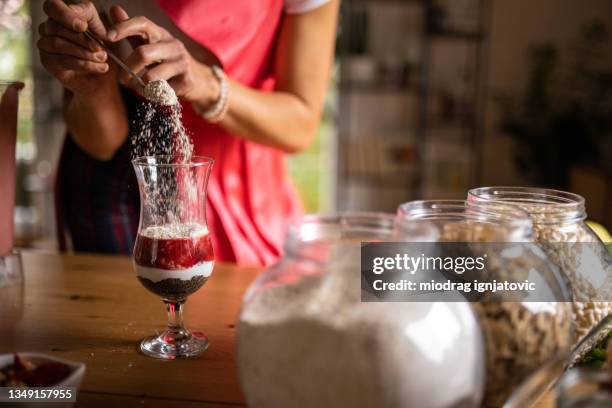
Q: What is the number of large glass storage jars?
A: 3